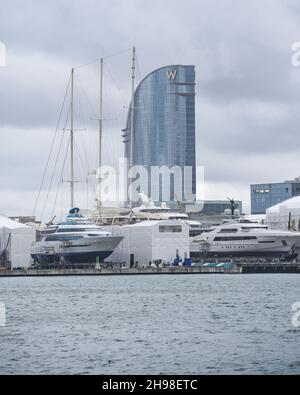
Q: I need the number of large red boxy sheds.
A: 0